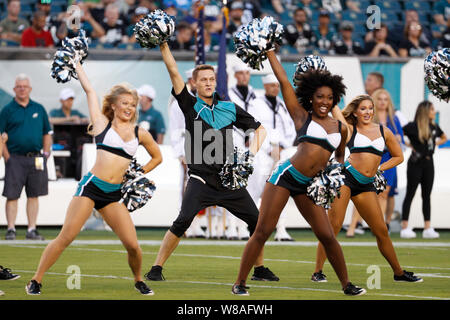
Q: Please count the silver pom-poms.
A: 9